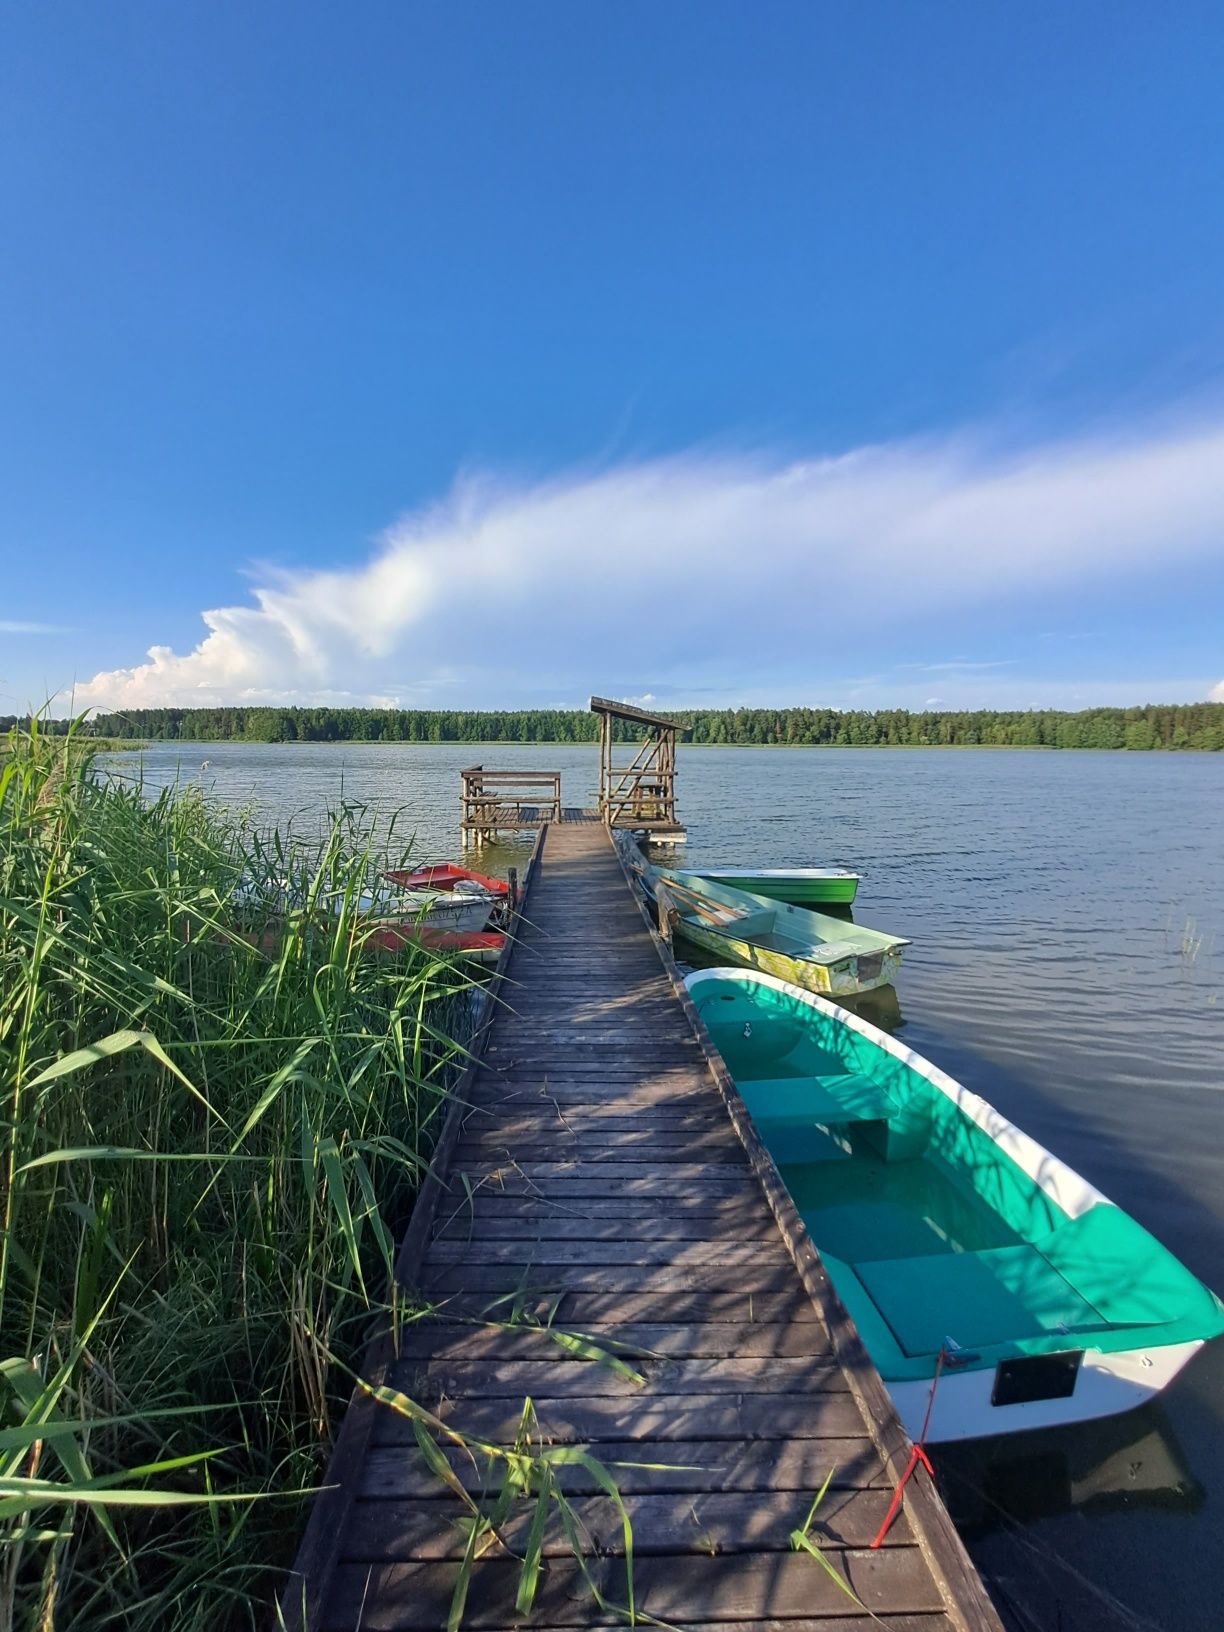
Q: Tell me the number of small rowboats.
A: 6